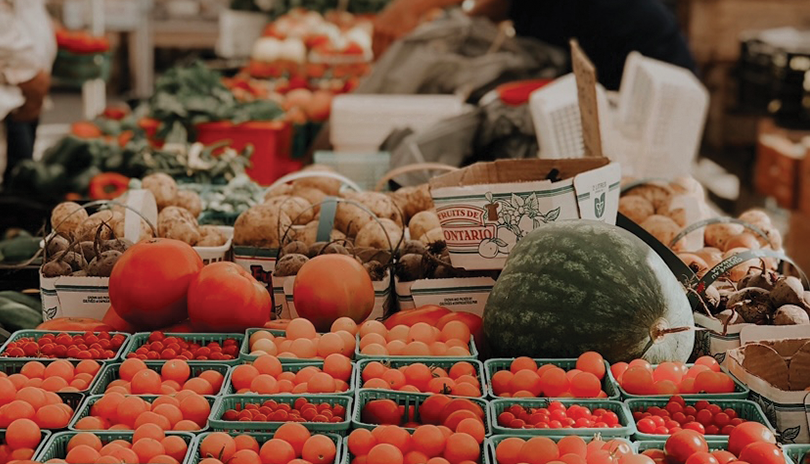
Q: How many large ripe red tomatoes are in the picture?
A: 3